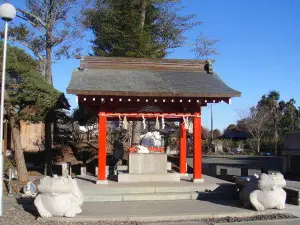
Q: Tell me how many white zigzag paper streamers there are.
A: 4